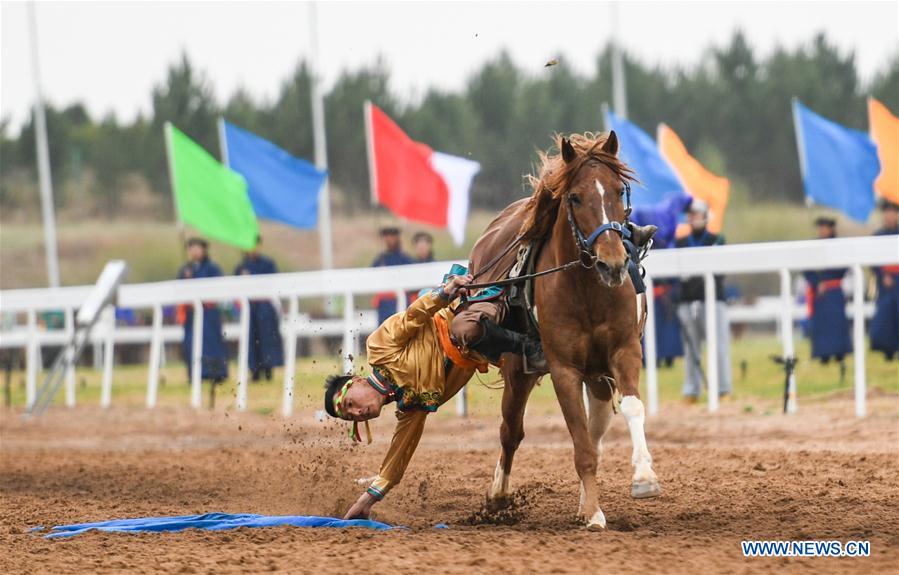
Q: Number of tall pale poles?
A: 3